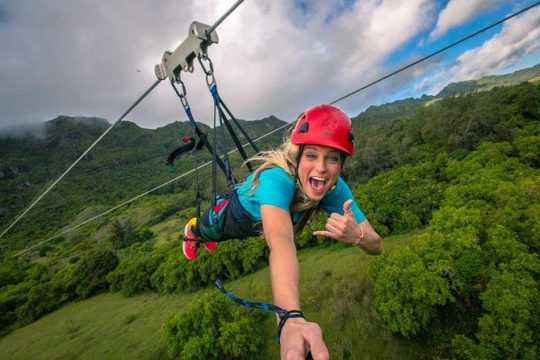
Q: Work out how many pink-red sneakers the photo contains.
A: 2